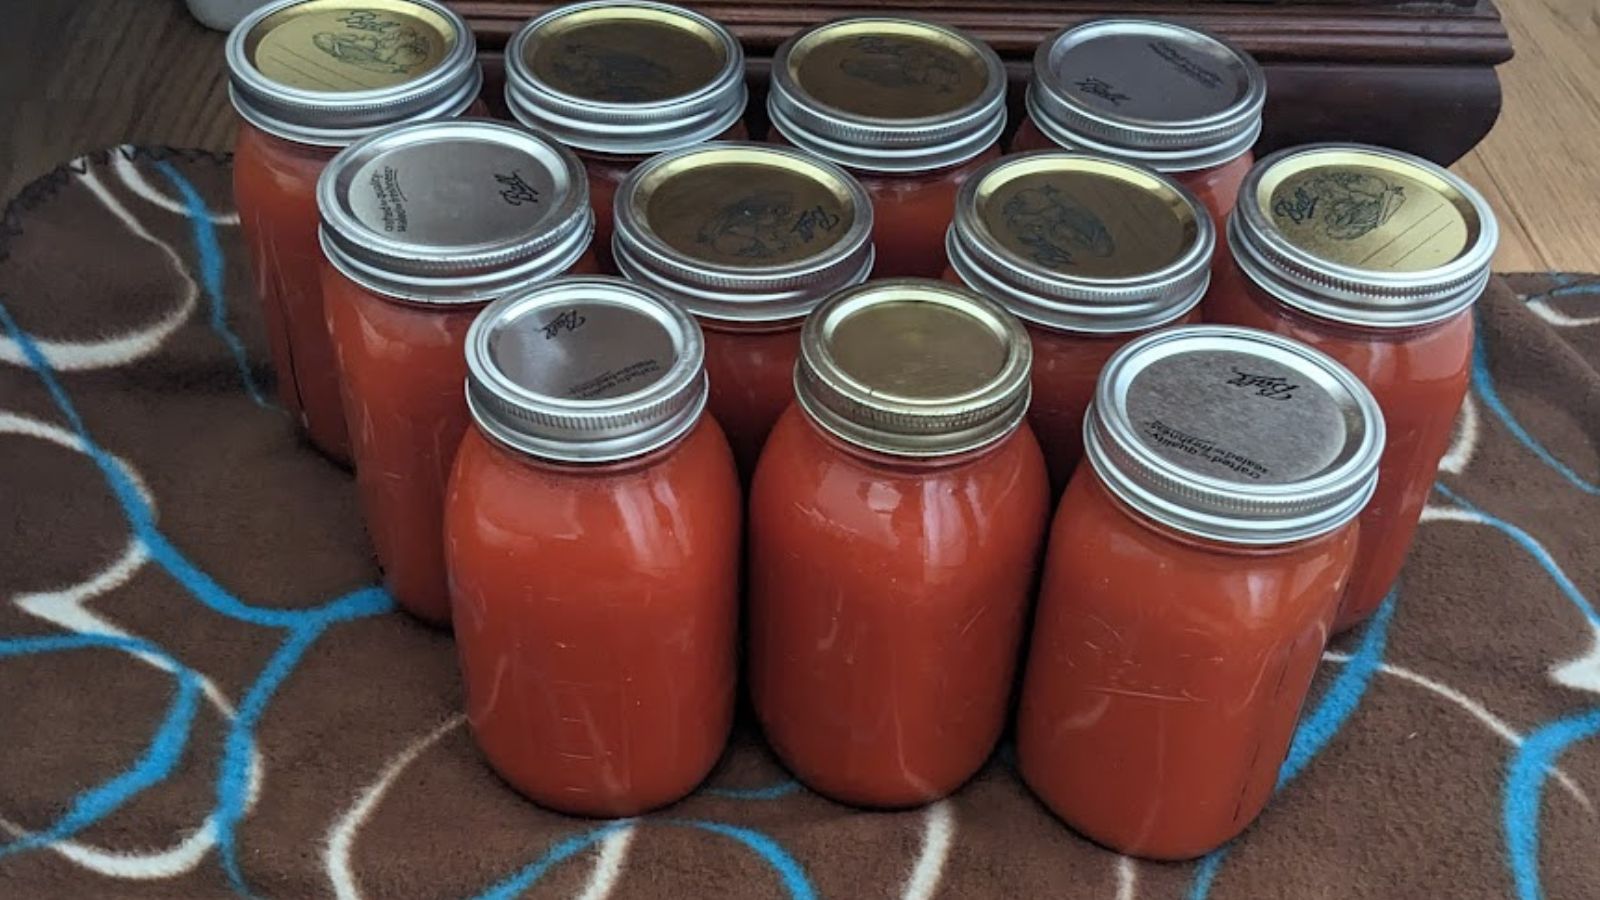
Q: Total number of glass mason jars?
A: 11